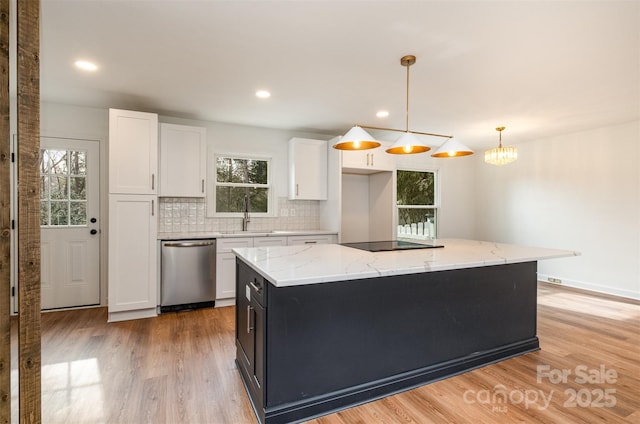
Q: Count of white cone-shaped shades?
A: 3